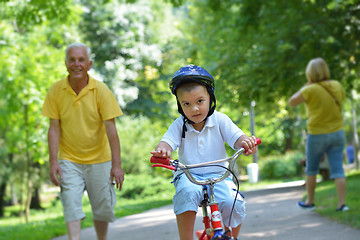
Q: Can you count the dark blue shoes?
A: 2